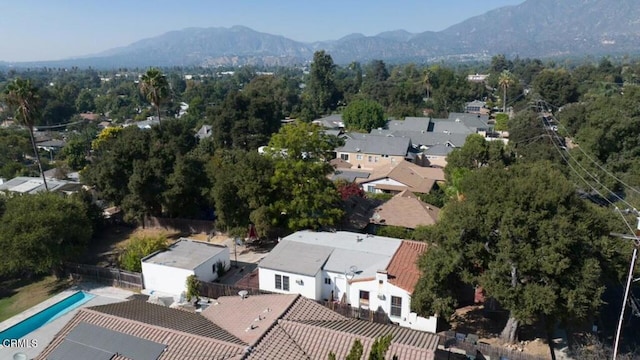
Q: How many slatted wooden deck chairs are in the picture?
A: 0